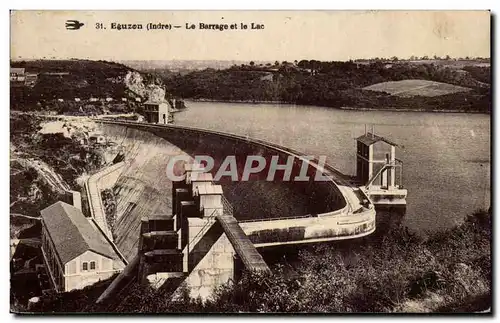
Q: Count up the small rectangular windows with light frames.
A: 2